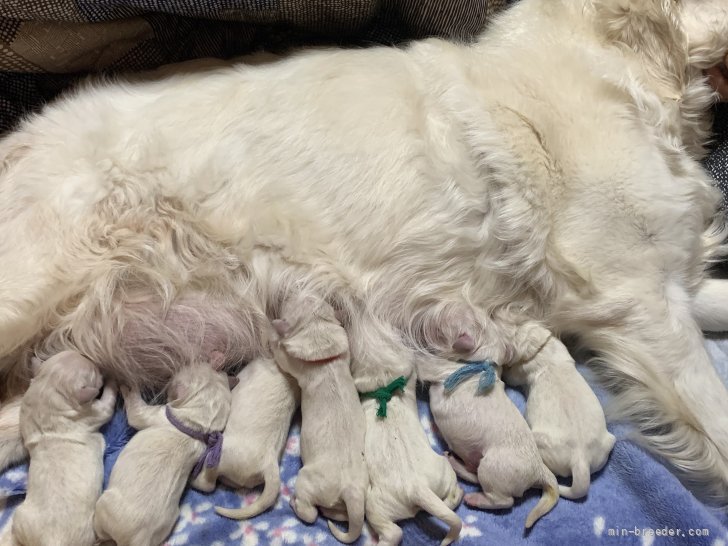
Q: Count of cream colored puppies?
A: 7